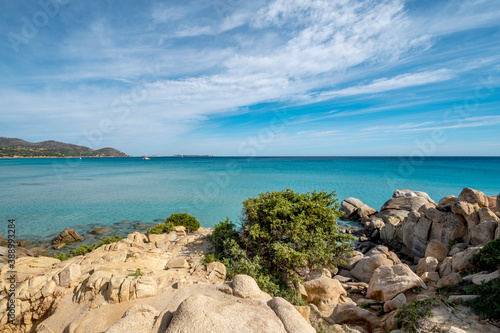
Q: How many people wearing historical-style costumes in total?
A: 0